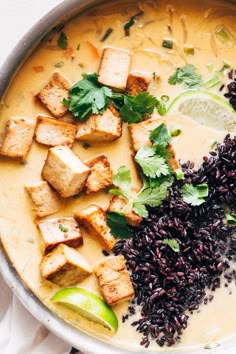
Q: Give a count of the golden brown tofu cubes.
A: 15